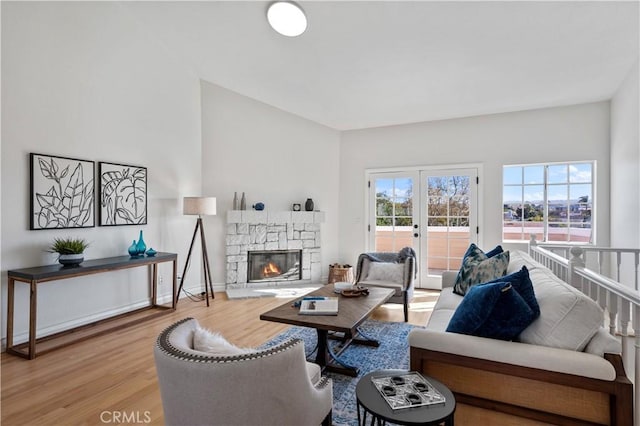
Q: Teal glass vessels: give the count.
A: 3